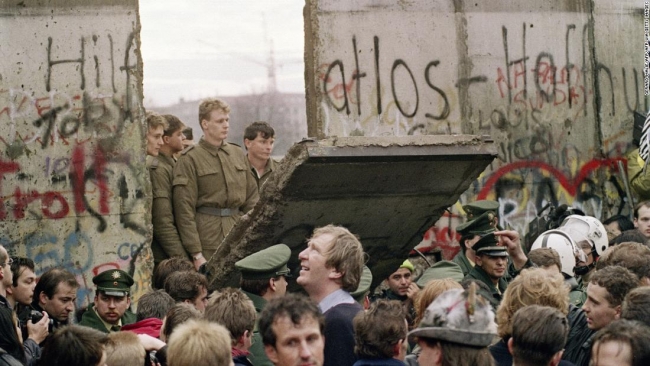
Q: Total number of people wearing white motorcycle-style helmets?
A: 2